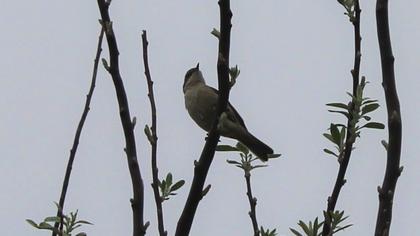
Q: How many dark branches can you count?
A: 7